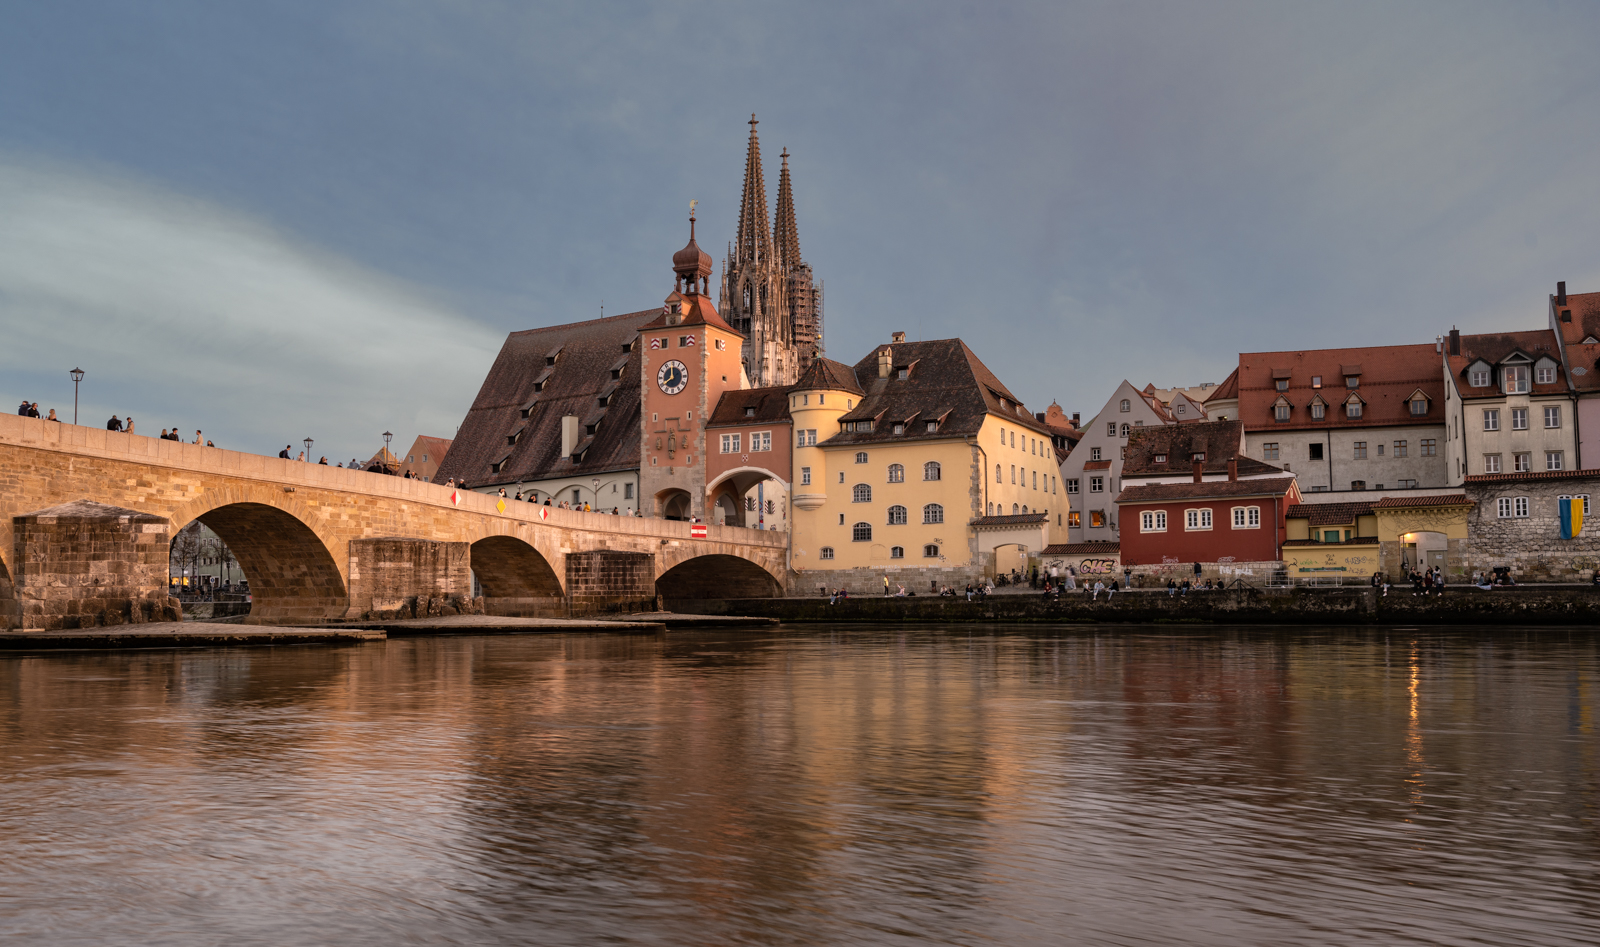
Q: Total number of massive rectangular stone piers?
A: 3